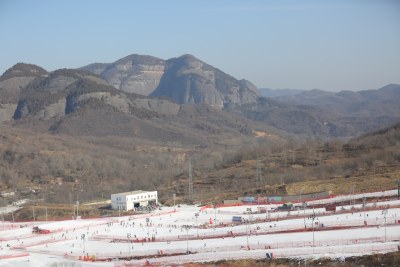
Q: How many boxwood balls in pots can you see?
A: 0